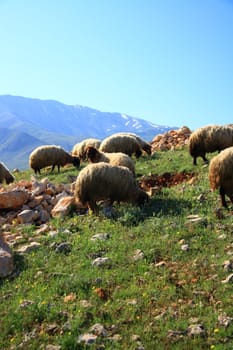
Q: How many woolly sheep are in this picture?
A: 9